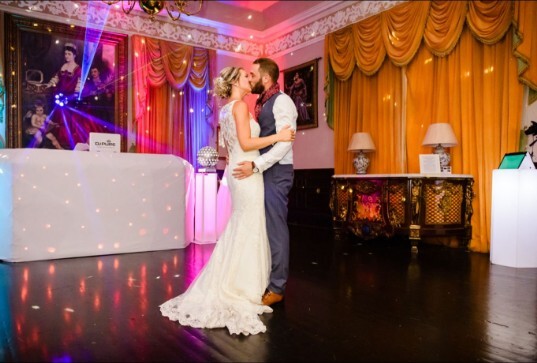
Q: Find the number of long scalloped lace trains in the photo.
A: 1